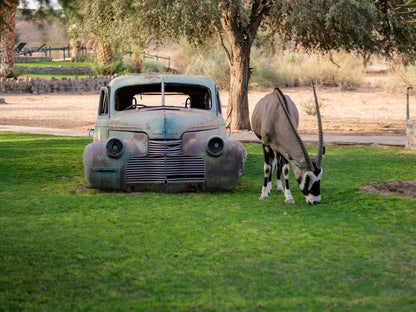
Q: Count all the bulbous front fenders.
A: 2